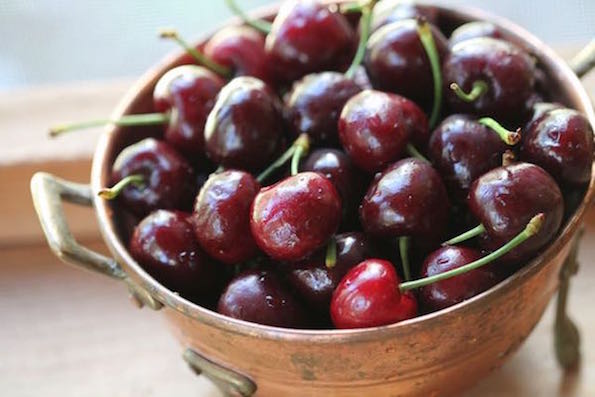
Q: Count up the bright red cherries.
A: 1